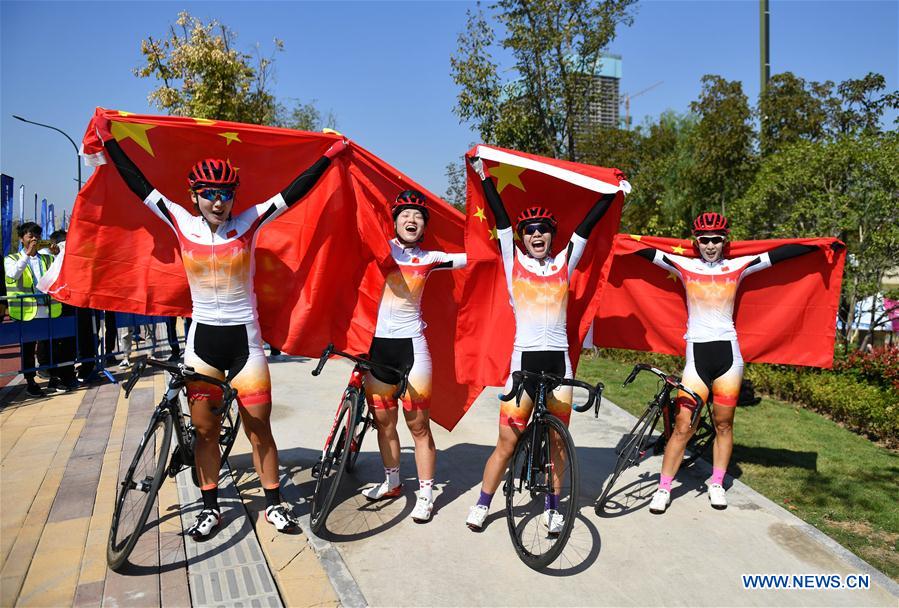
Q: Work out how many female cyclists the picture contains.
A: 4